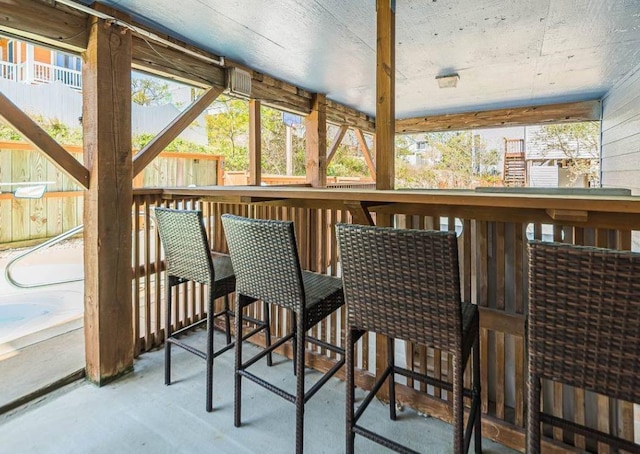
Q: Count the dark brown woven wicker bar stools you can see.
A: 4